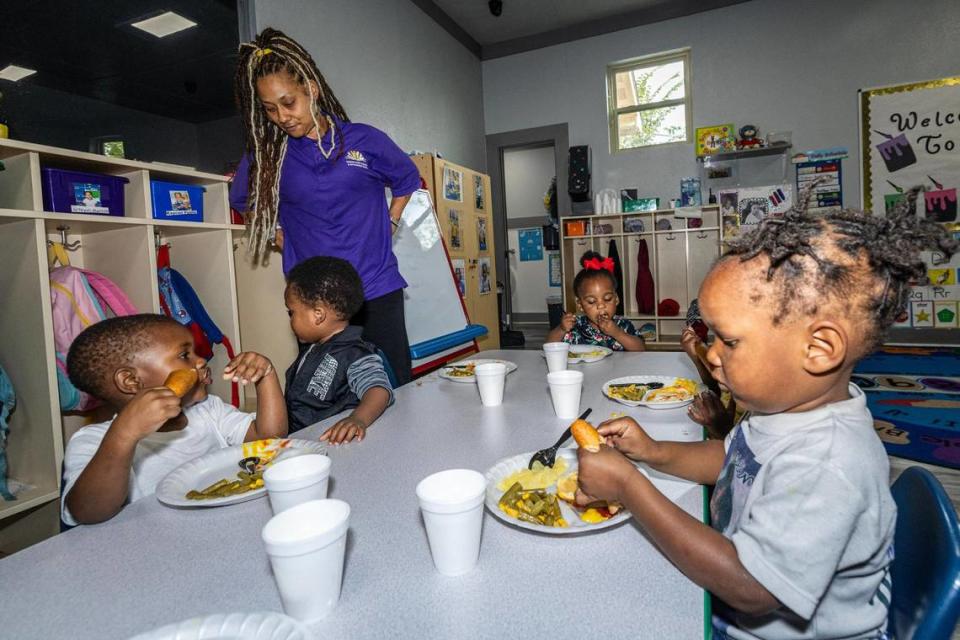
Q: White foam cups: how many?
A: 6